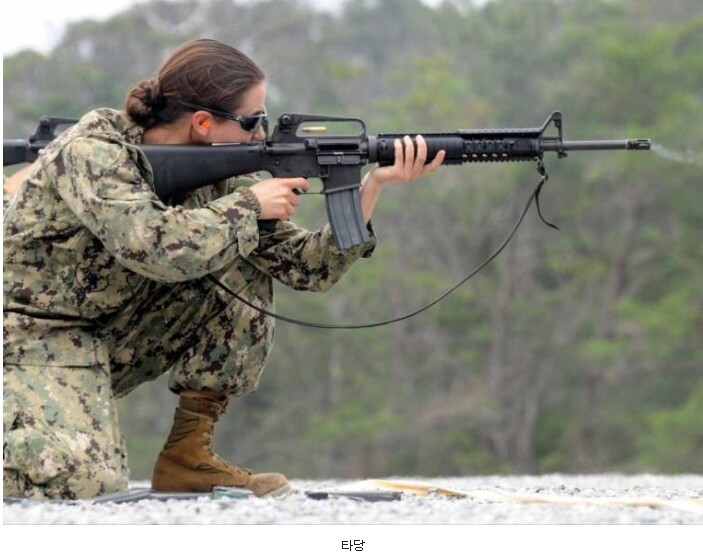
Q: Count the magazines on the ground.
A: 1